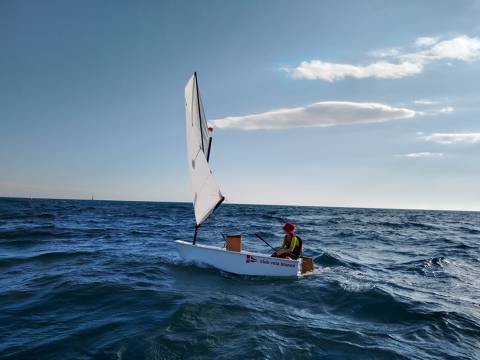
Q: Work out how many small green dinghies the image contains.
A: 0